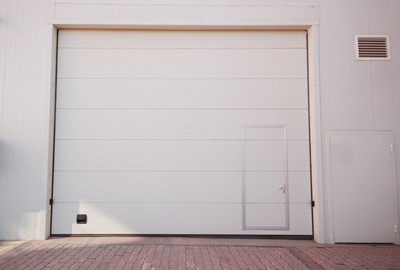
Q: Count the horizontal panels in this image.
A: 7